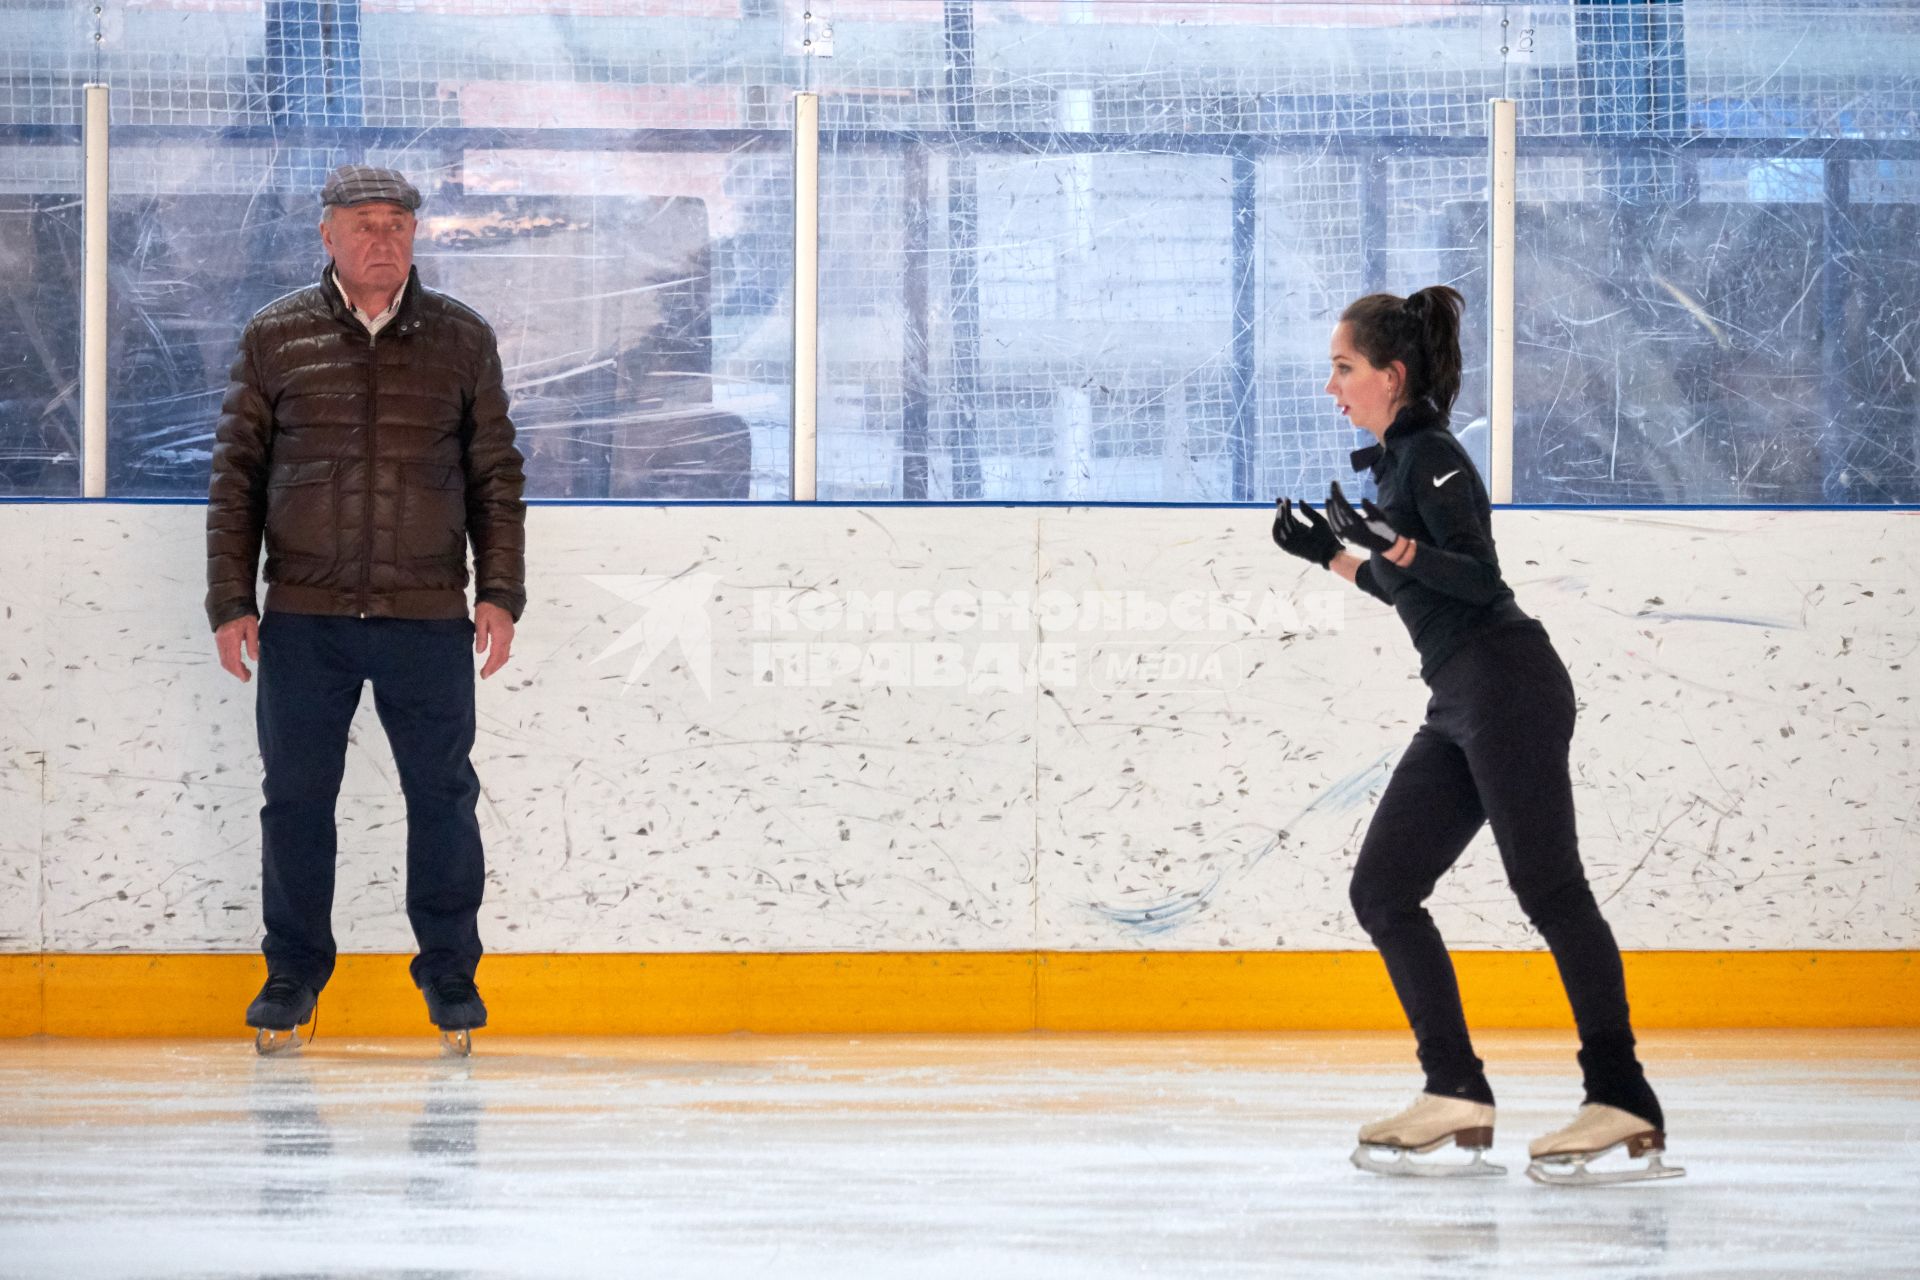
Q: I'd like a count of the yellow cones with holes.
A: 0